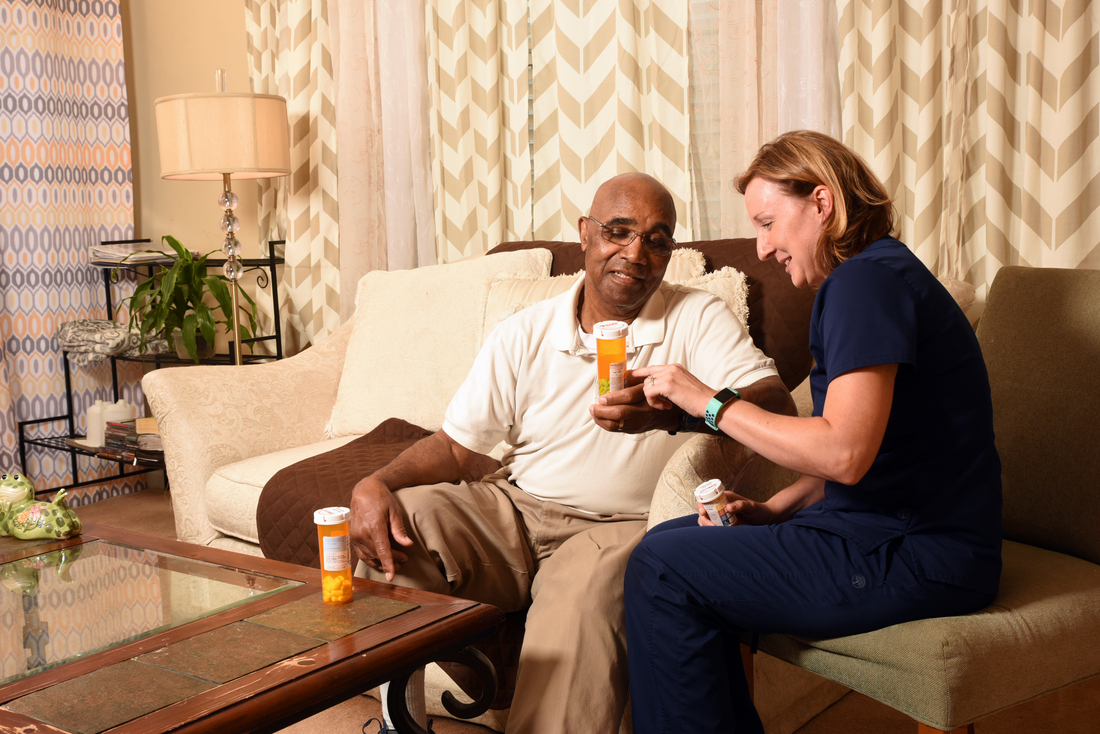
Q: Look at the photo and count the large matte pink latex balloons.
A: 0